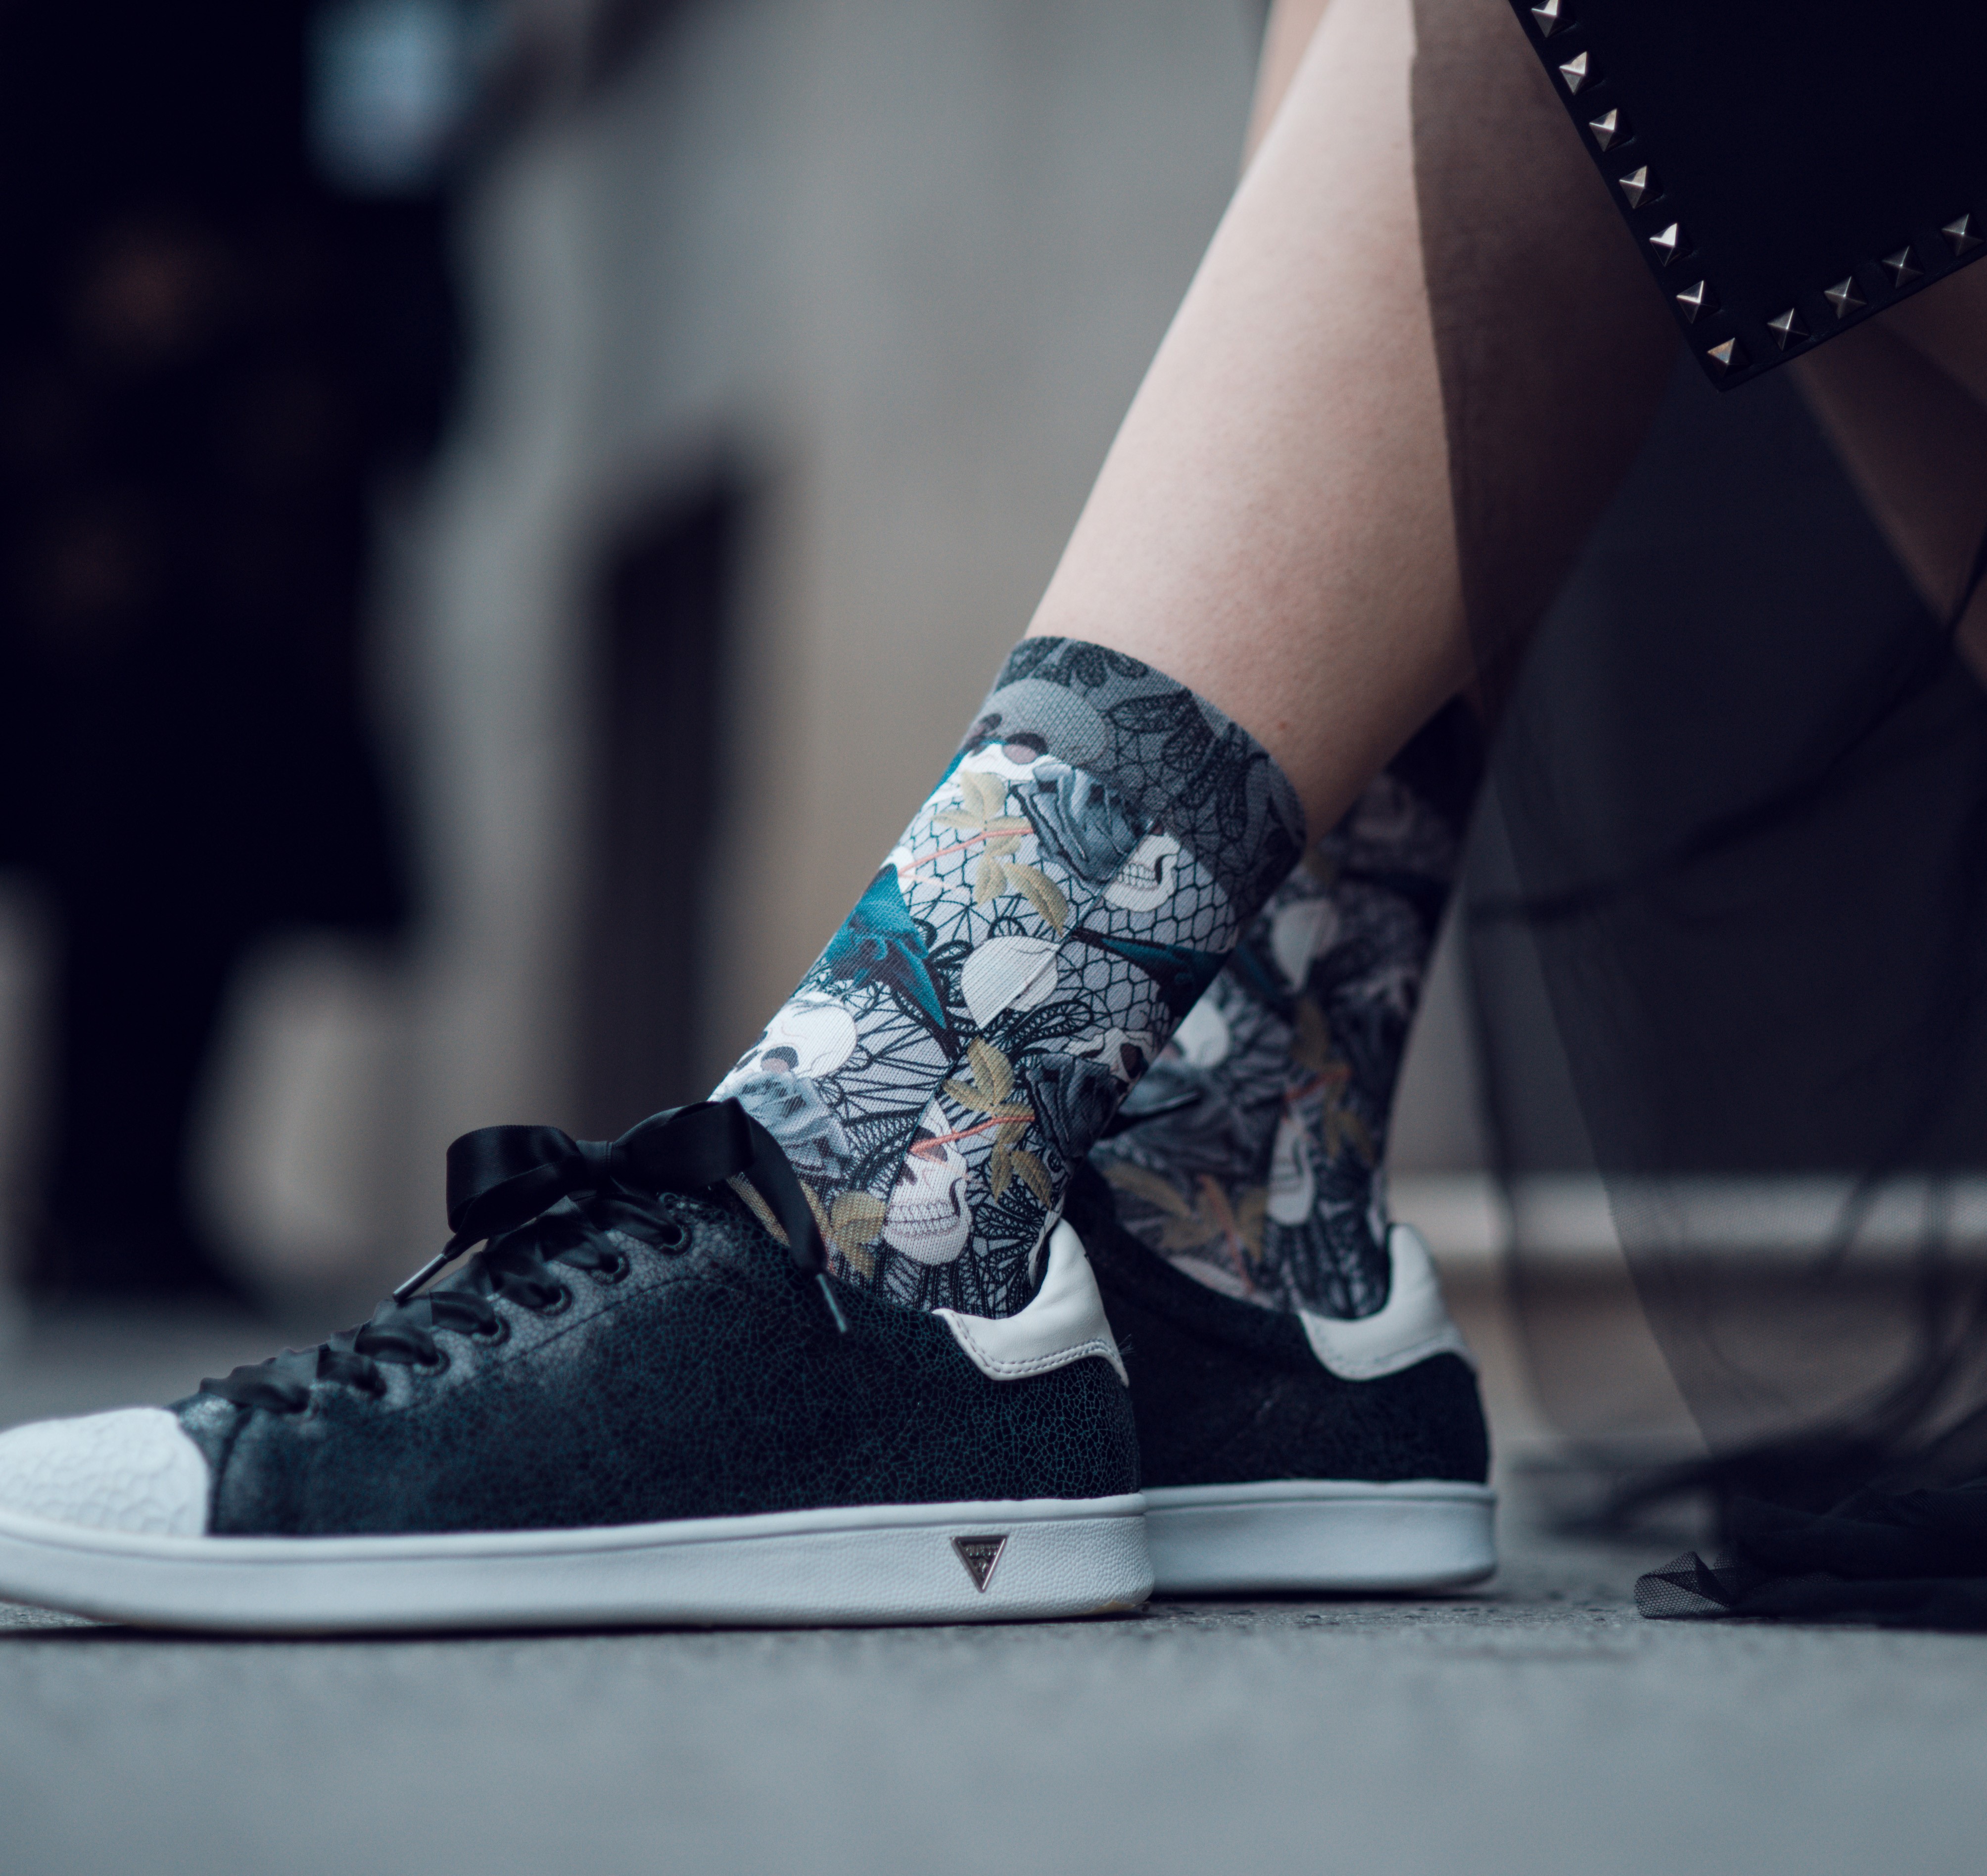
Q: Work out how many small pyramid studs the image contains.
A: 11